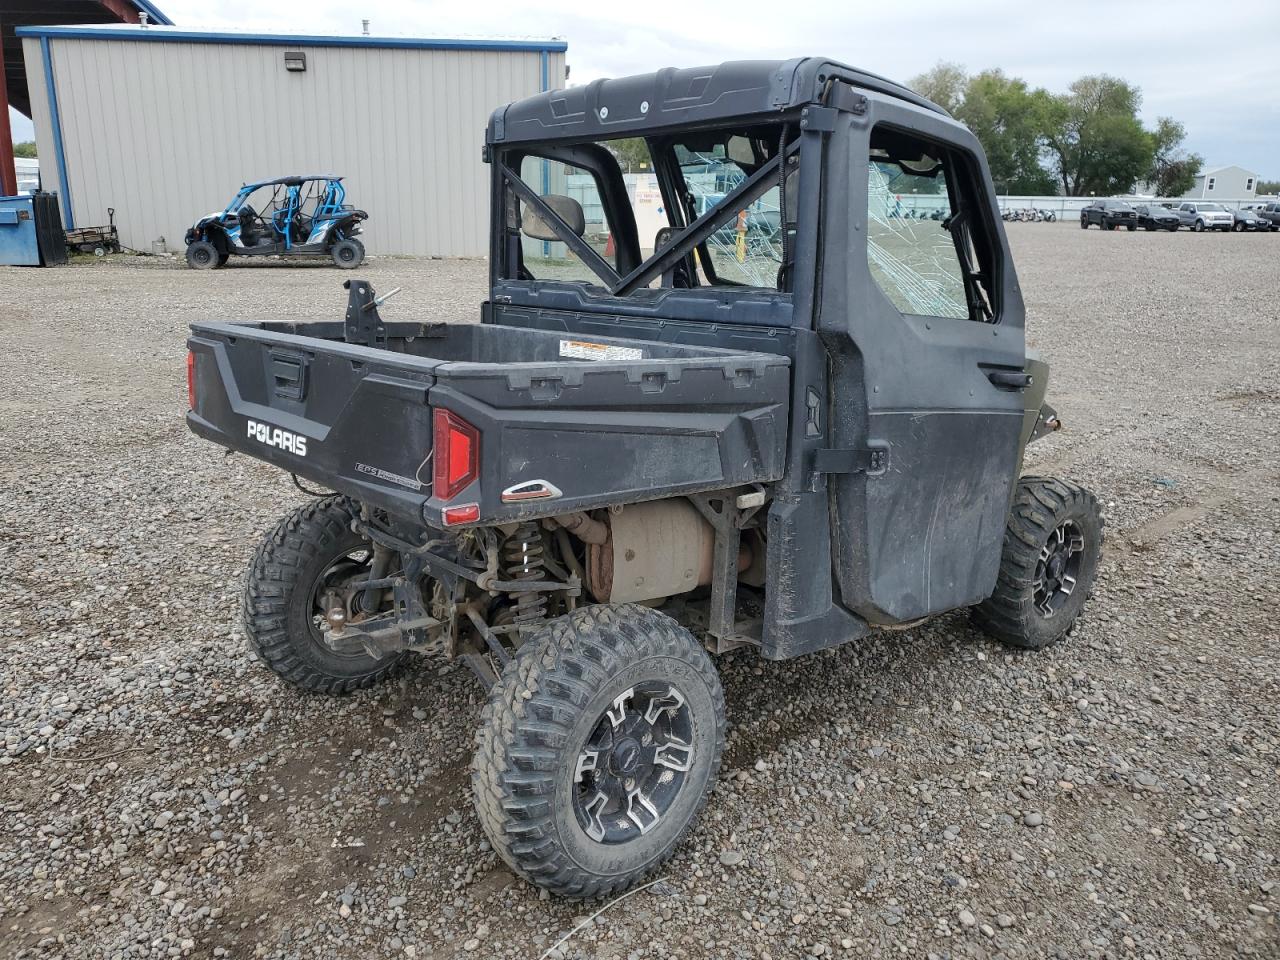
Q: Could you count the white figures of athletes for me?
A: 0